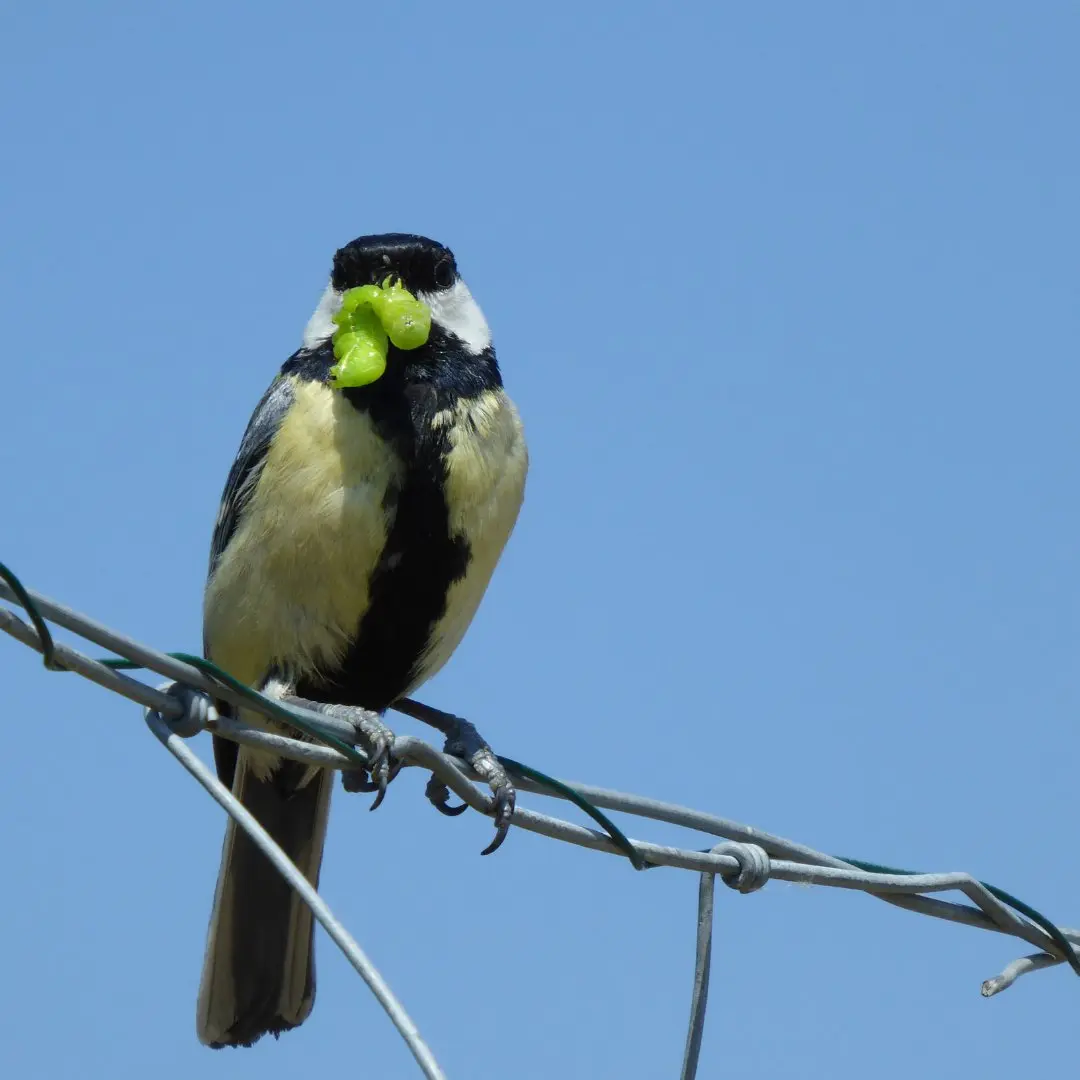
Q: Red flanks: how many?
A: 0